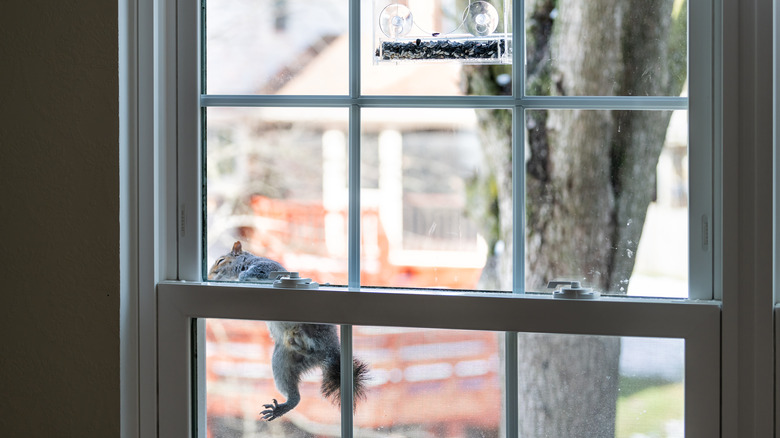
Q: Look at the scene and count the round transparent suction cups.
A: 2